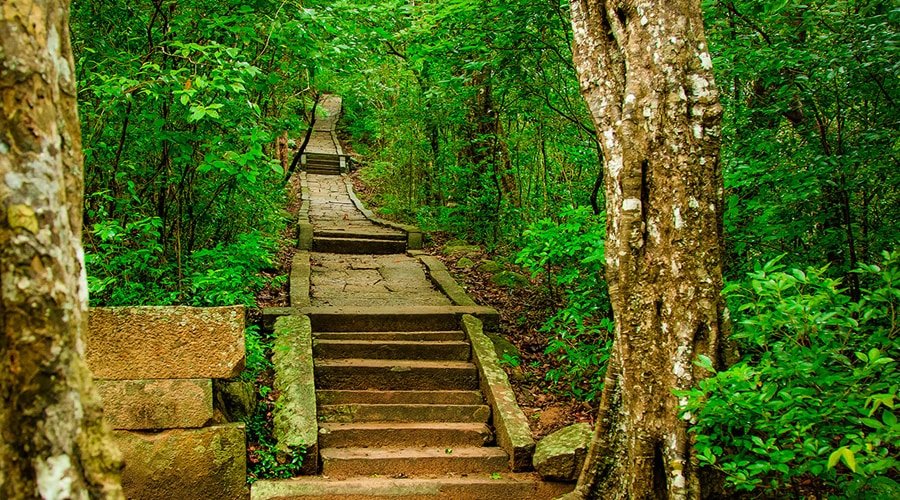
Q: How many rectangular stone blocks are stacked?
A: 3